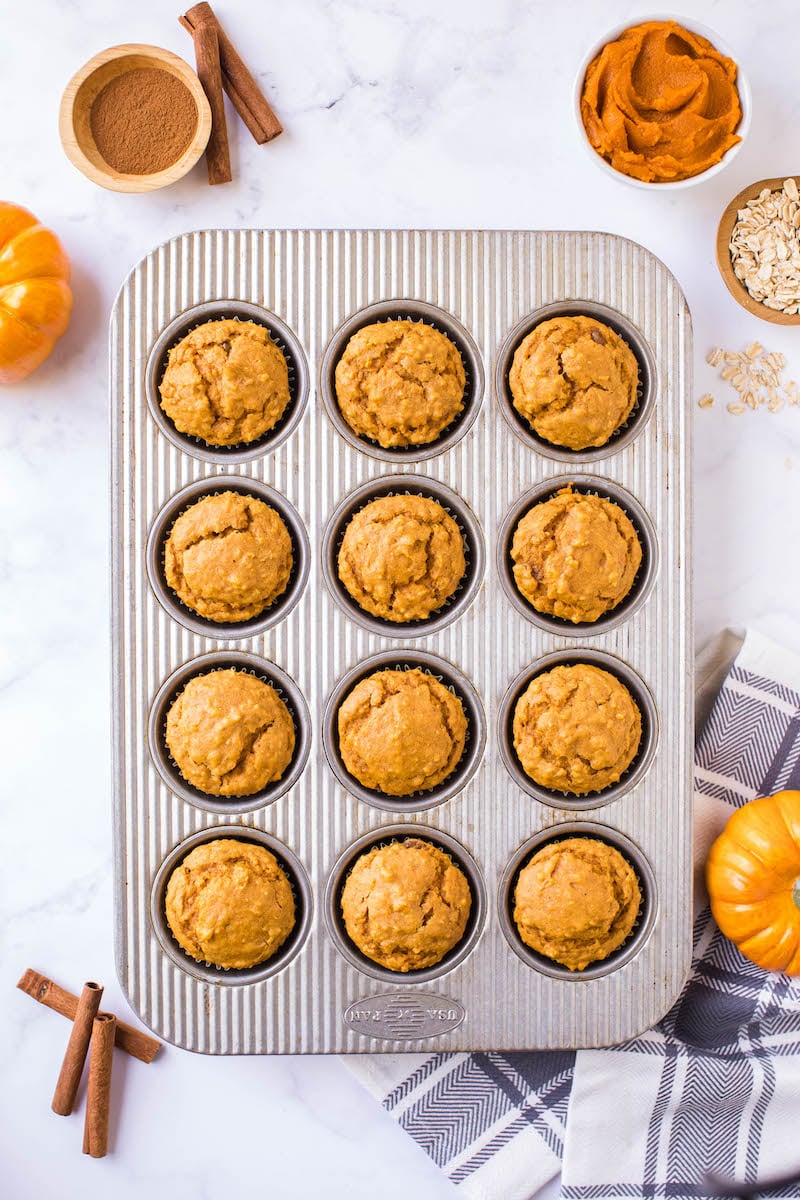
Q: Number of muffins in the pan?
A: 12